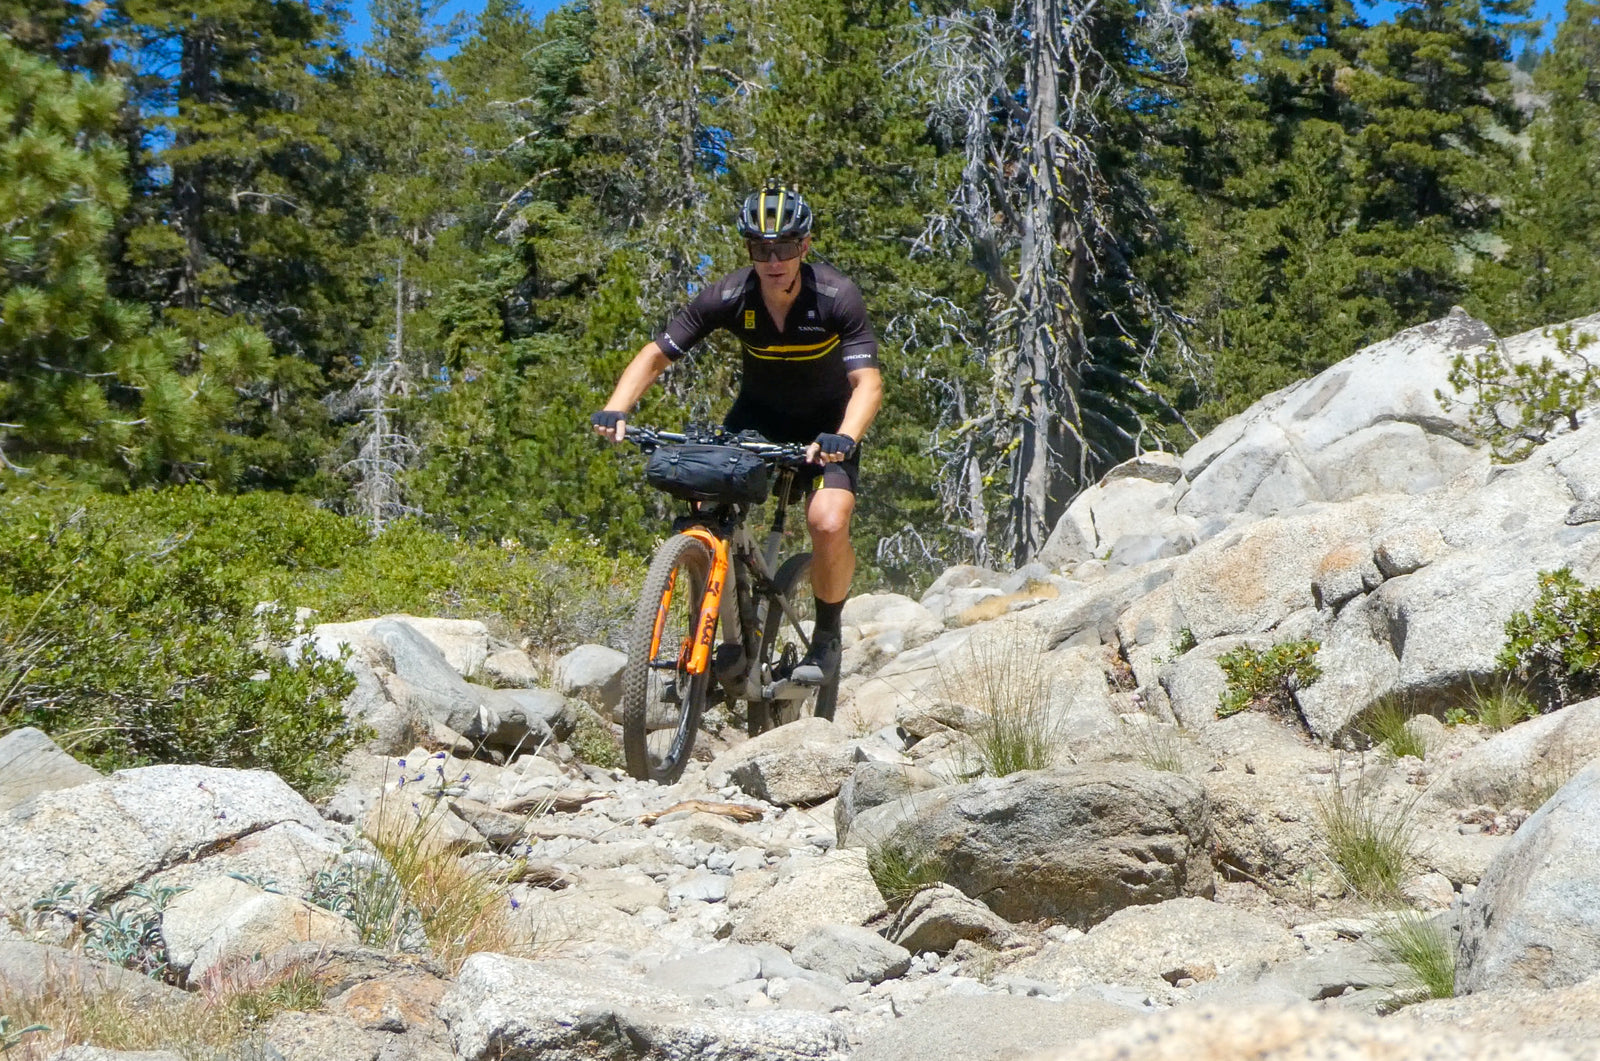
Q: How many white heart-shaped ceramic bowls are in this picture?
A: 0